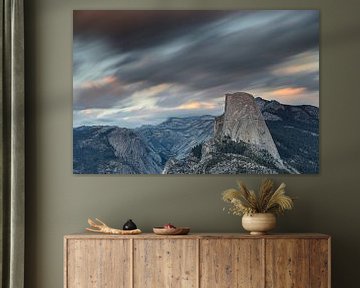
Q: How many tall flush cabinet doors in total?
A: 4